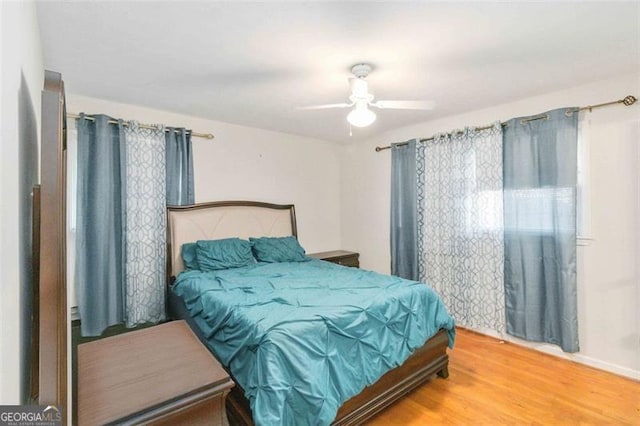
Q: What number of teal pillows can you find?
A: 3